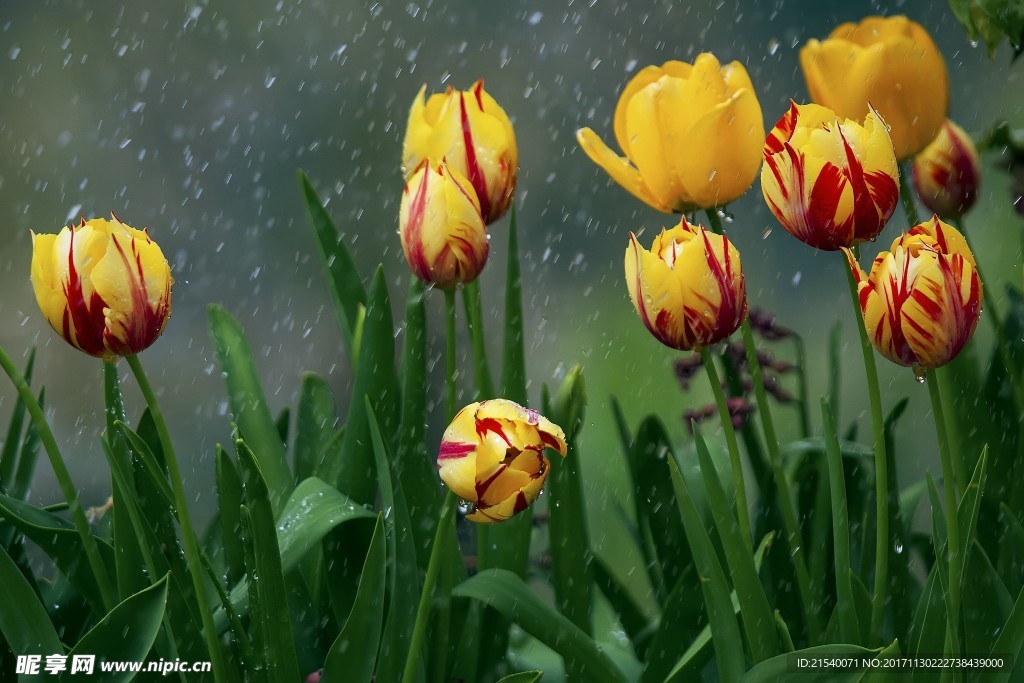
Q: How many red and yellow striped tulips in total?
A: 8